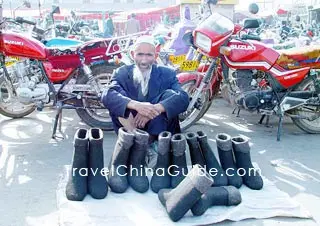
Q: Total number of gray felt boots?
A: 12